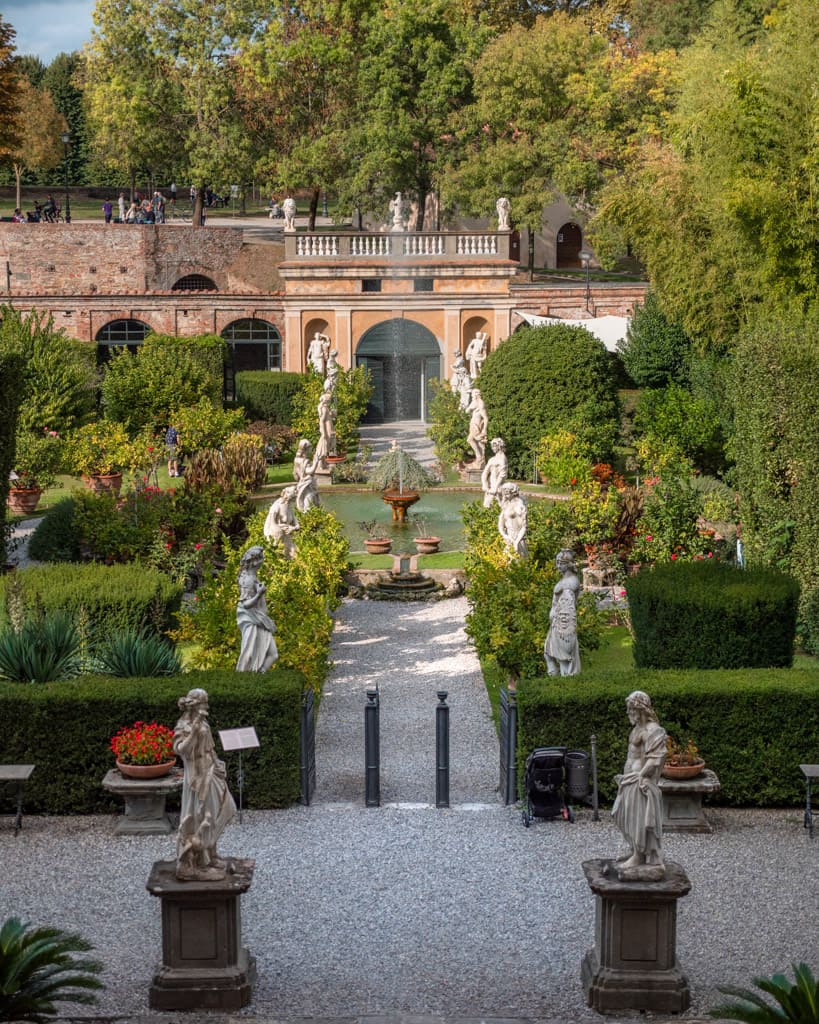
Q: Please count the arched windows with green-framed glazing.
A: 2